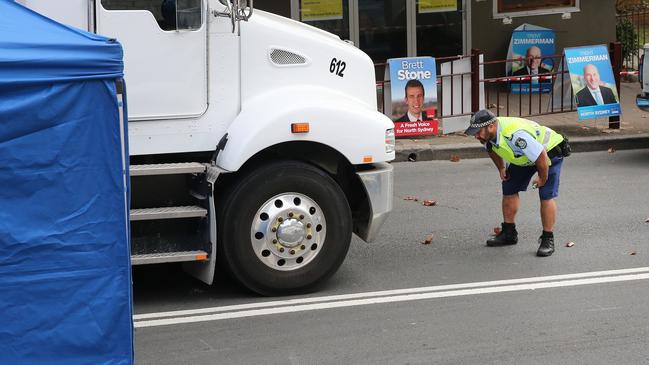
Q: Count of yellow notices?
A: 2